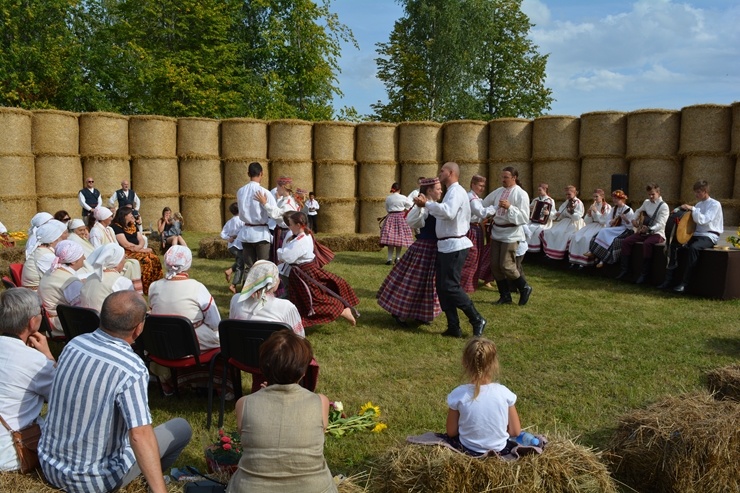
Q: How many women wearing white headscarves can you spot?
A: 8